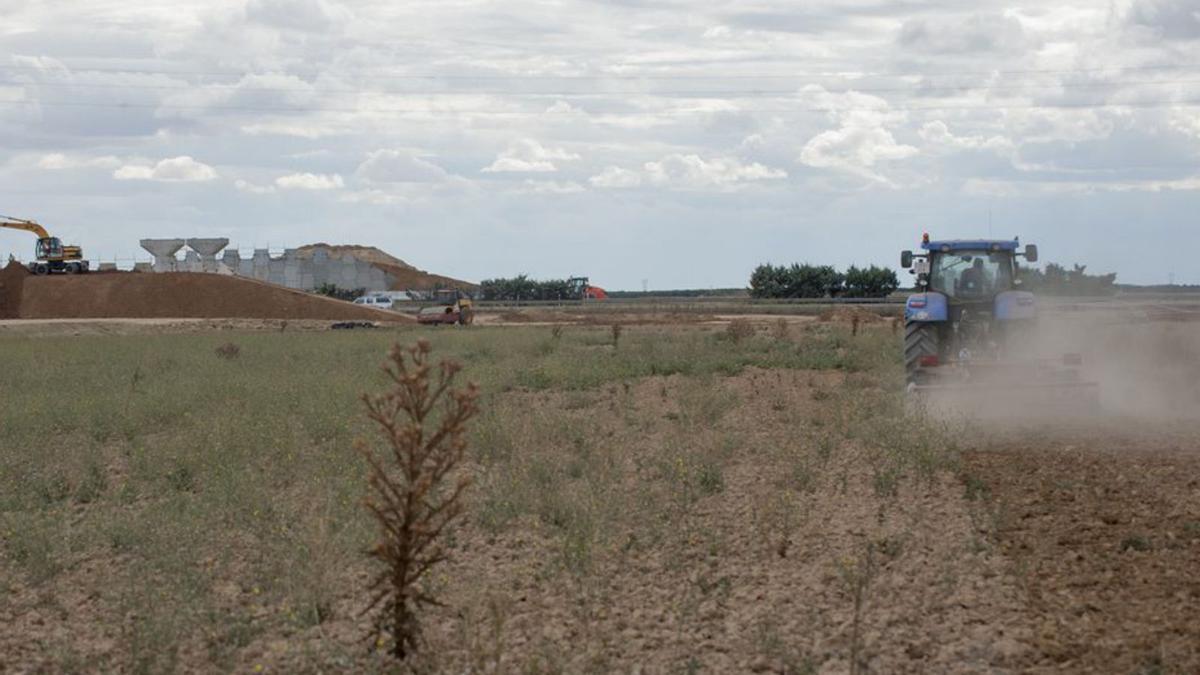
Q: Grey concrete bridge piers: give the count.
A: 2